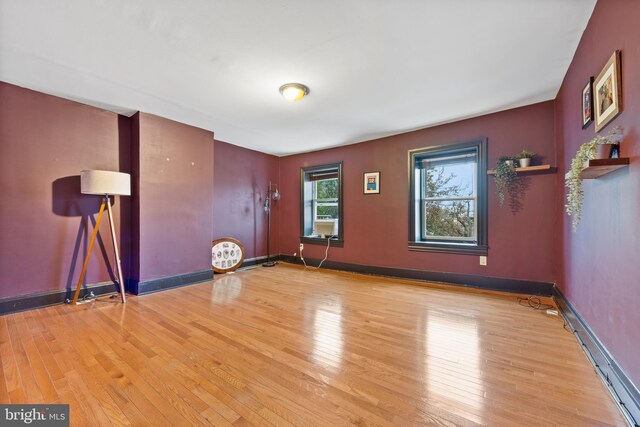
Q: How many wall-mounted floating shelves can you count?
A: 2